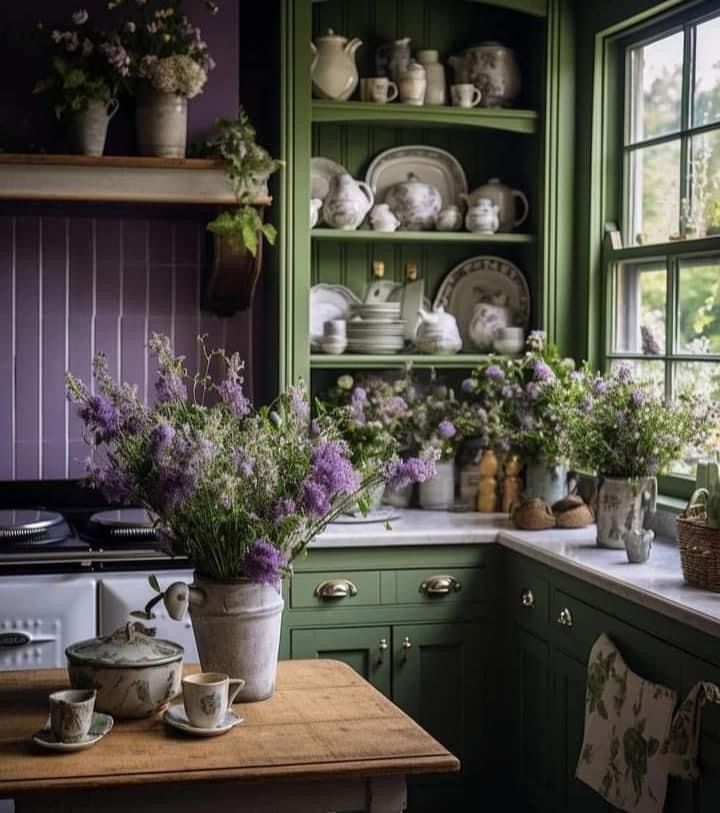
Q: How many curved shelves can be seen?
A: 1